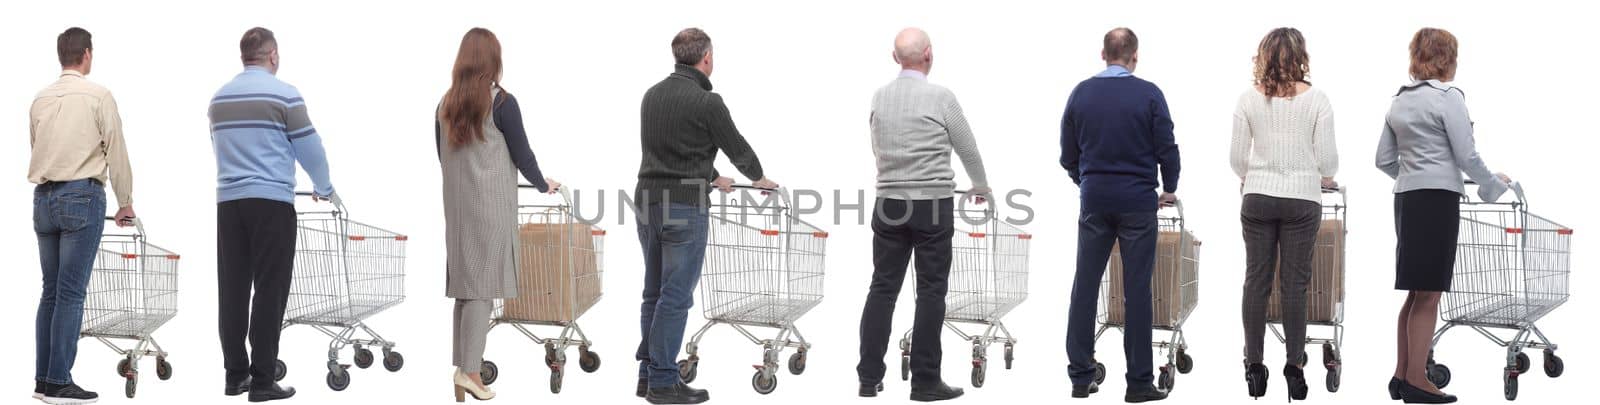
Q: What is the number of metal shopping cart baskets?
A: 8